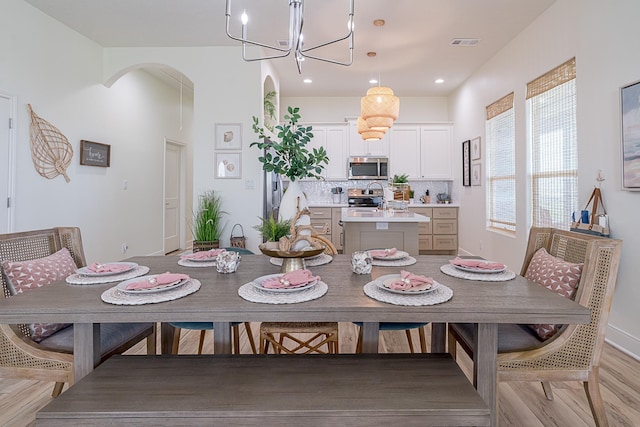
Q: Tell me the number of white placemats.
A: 8